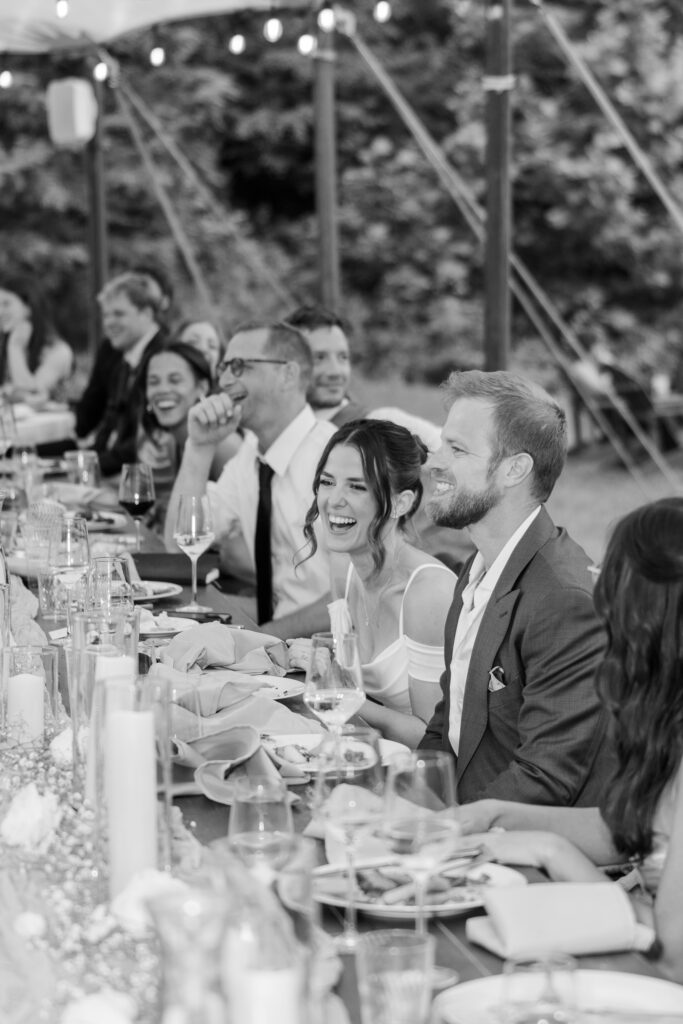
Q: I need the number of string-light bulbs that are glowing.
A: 9